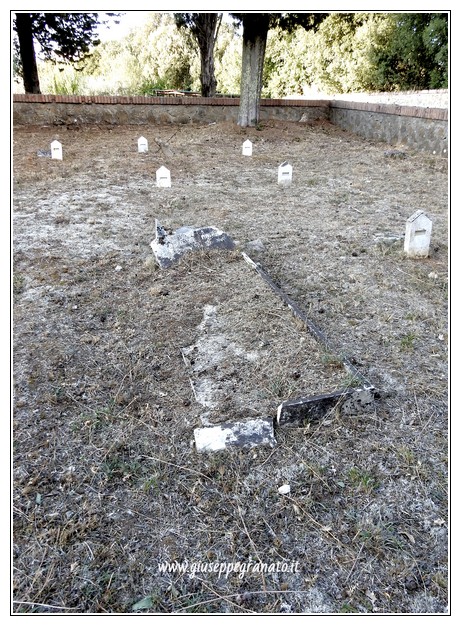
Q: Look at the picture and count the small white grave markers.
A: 6